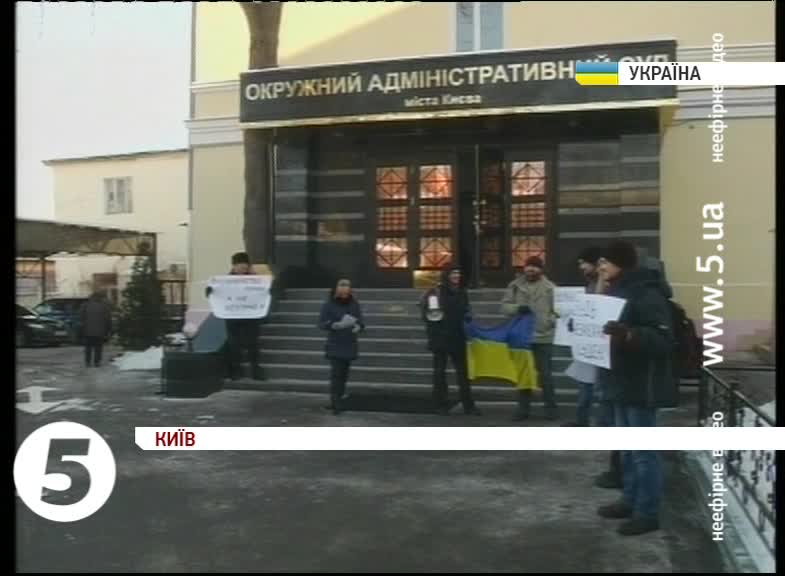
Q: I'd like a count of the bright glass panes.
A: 9